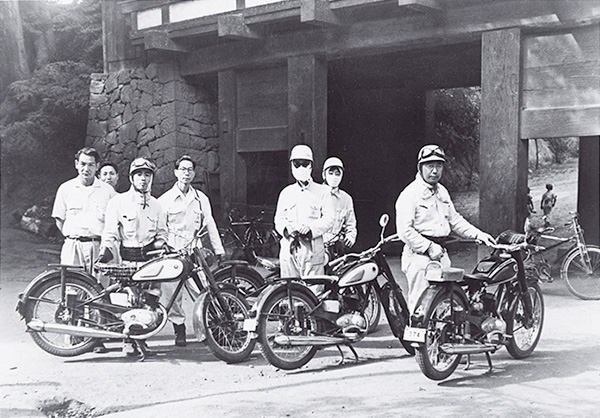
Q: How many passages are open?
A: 2